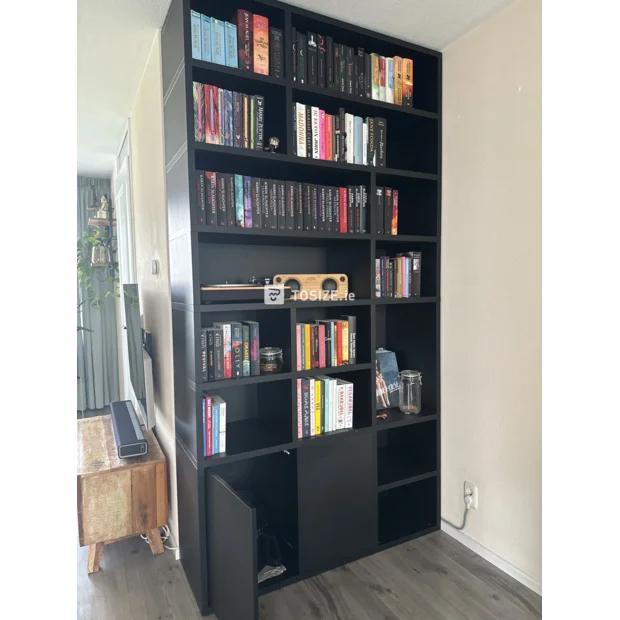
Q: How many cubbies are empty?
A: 2